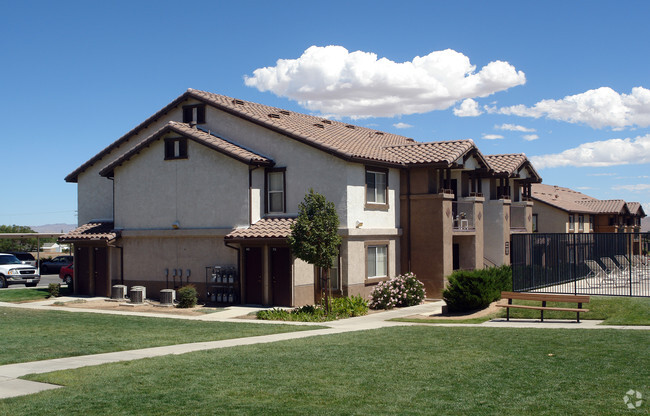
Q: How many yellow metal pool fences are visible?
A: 0